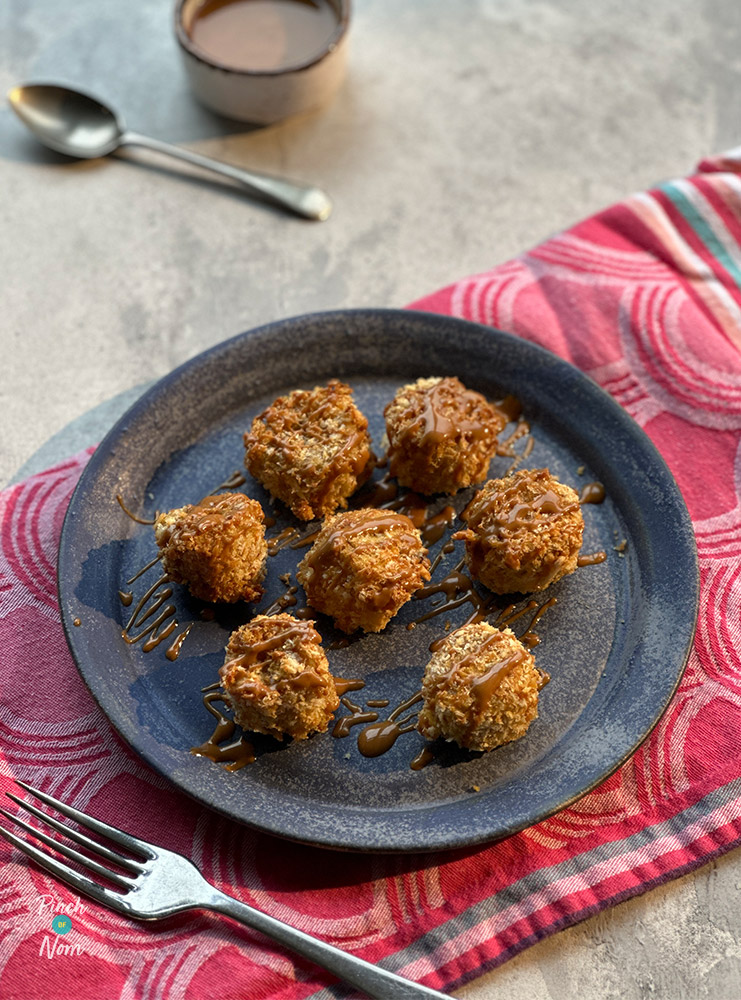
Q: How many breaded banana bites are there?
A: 7